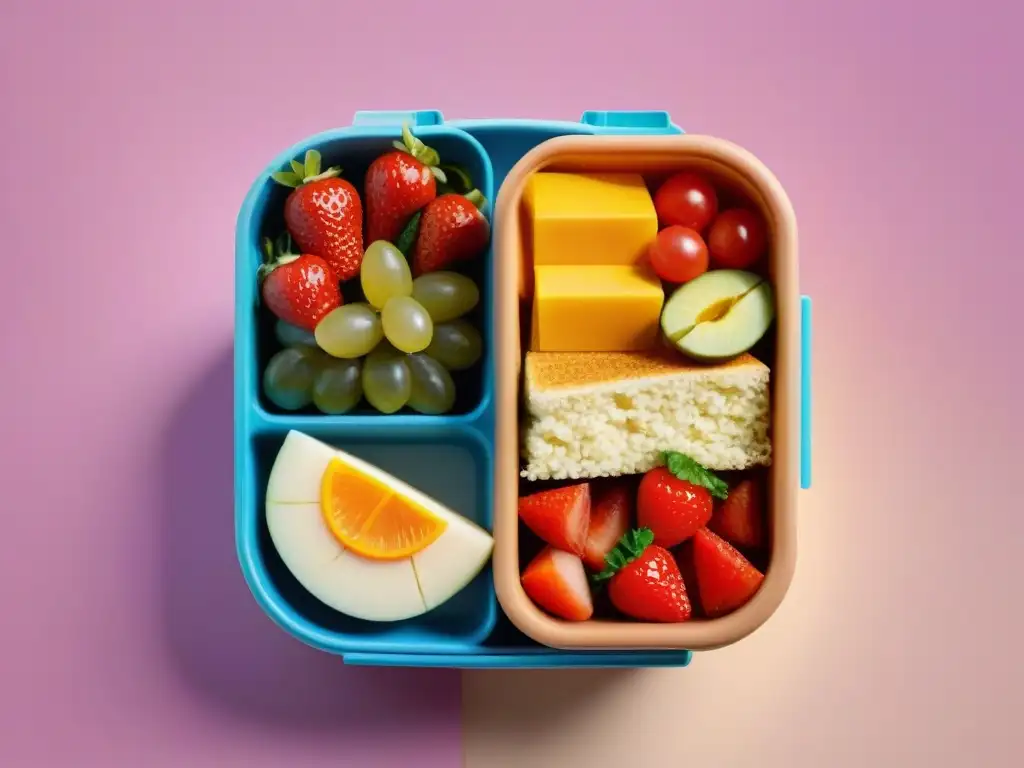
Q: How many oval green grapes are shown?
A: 10